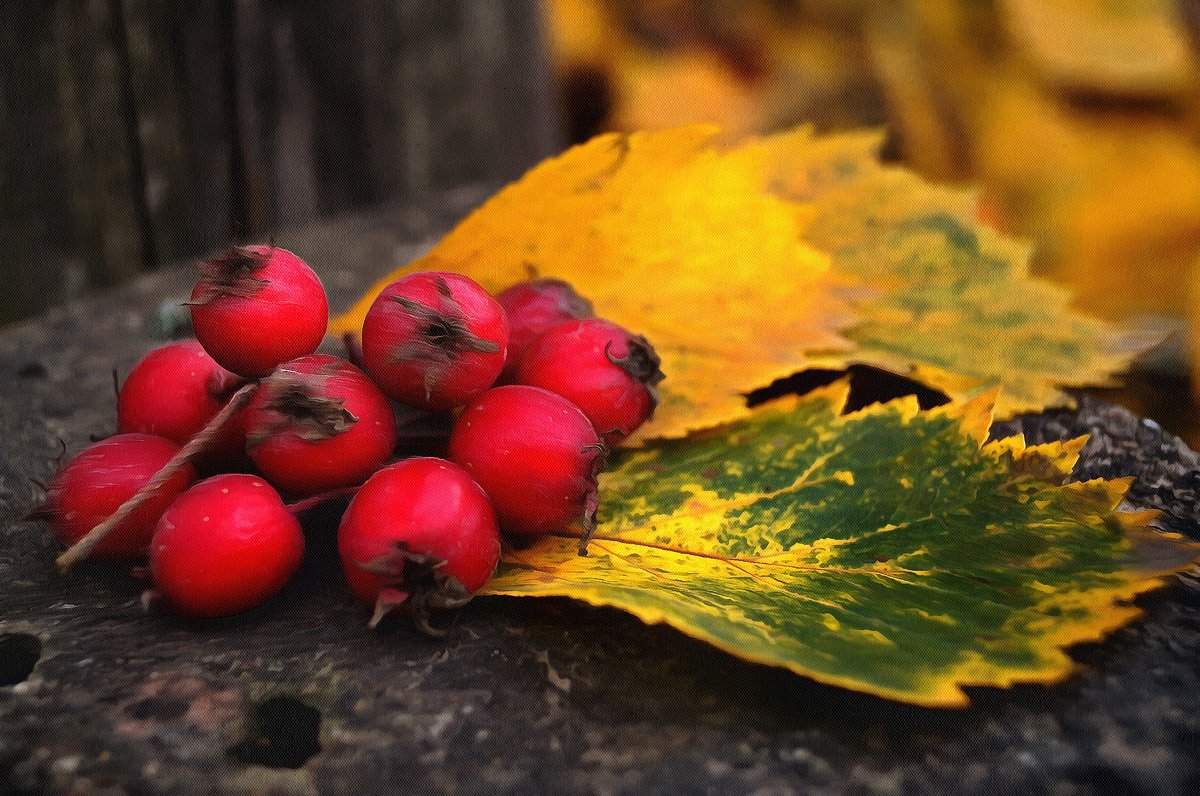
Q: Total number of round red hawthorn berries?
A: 10